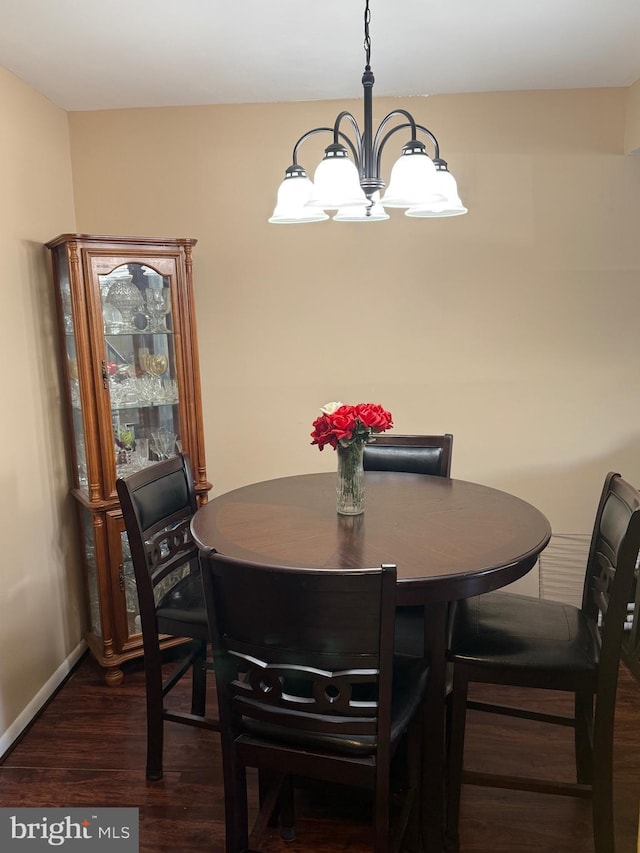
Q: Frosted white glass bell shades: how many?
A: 5